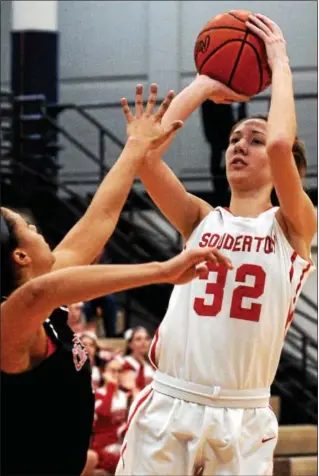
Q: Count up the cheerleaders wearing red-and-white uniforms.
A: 3